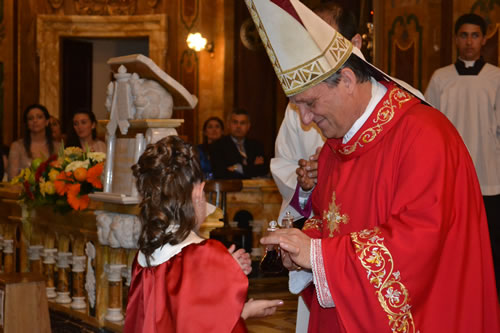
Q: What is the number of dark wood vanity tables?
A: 0